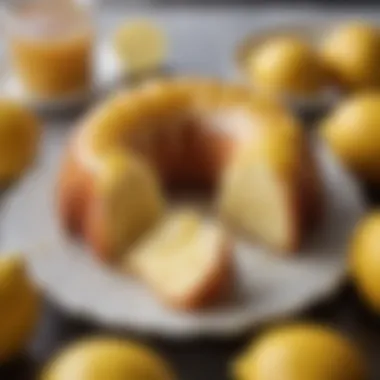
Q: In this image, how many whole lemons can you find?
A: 8